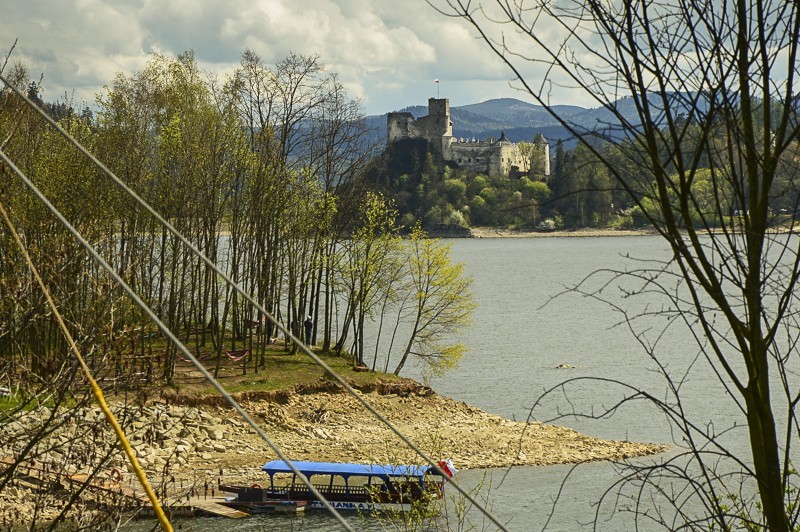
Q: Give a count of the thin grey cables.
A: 2